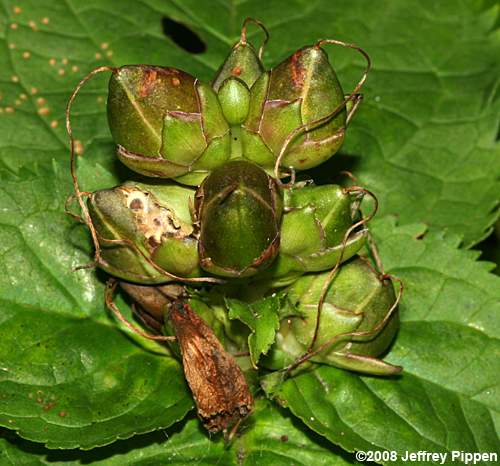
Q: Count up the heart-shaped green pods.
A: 7